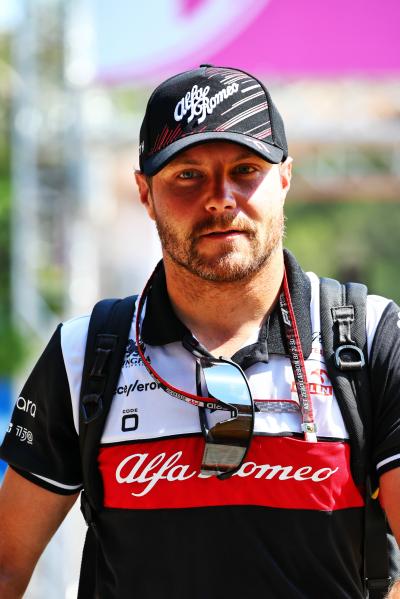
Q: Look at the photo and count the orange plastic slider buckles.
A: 0